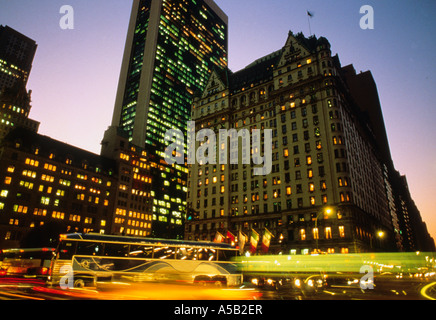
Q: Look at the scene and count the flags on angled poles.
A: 5